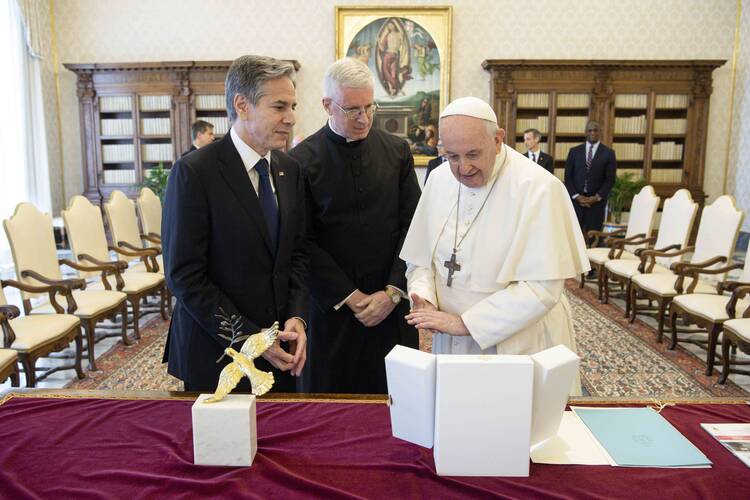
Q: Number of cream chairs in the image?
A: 11